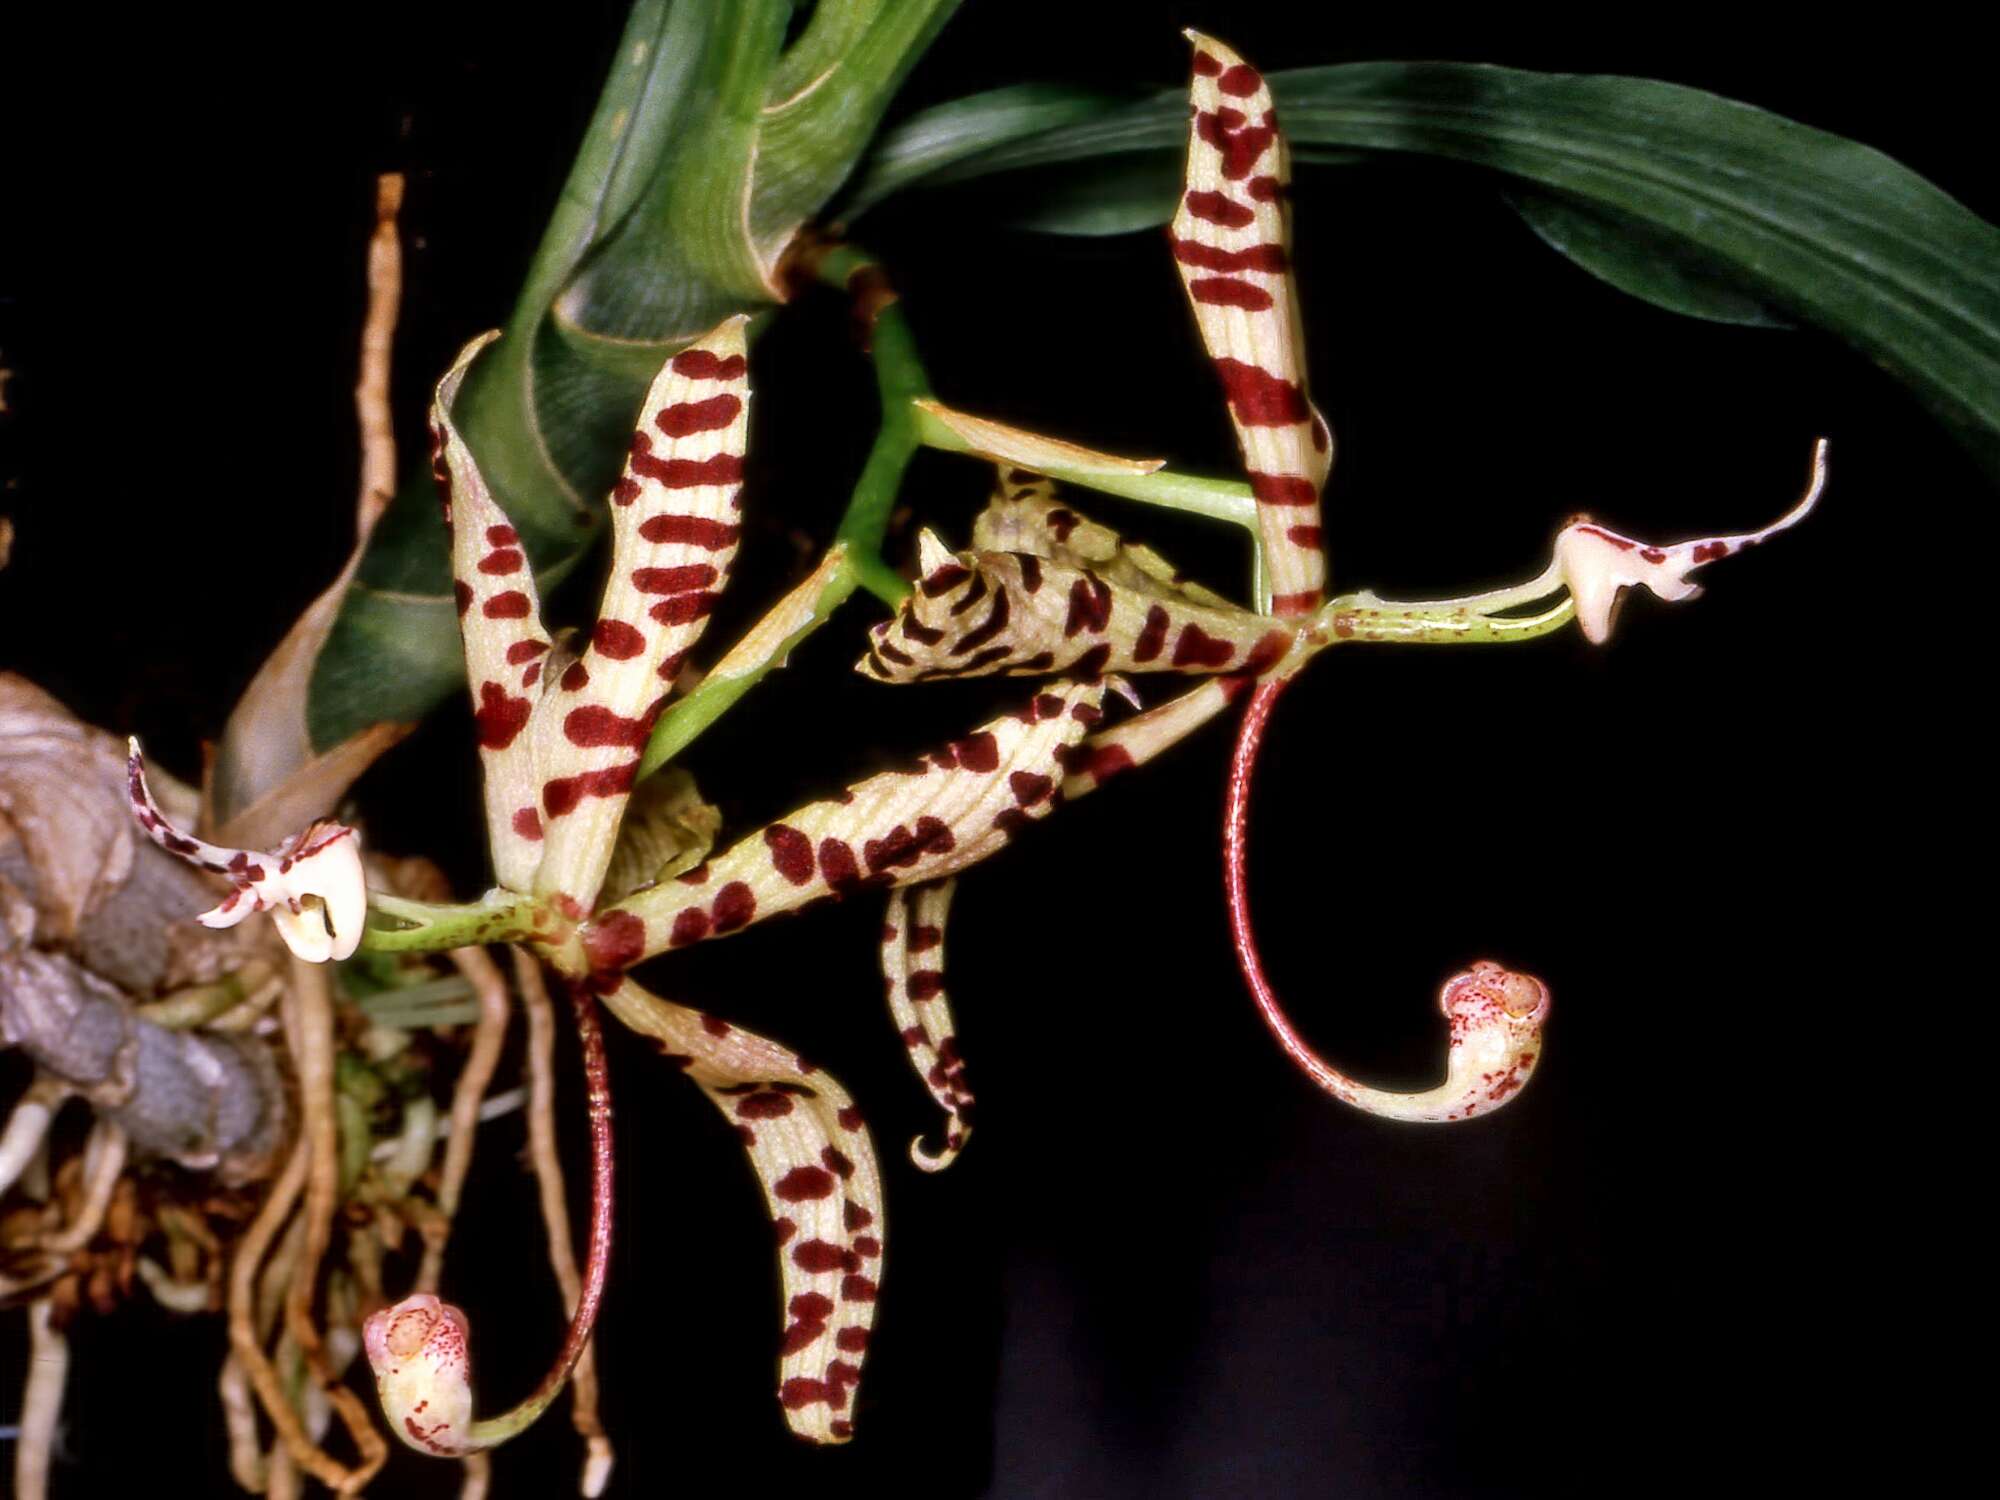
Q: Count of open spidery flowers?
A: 2